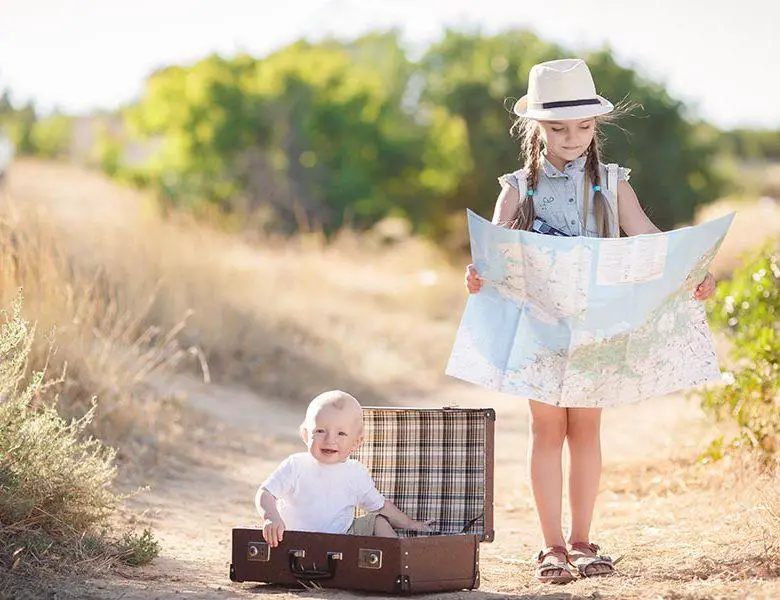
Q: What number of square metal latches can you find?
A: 2